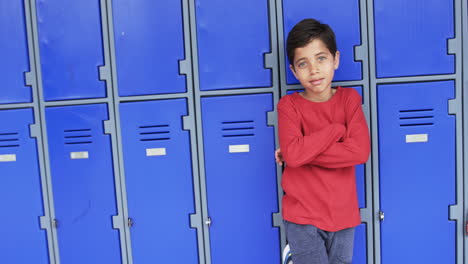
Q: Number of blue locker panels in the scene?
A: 12